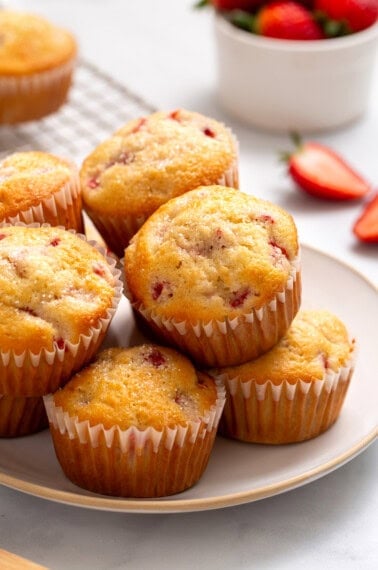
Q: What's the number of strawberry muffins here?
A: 8